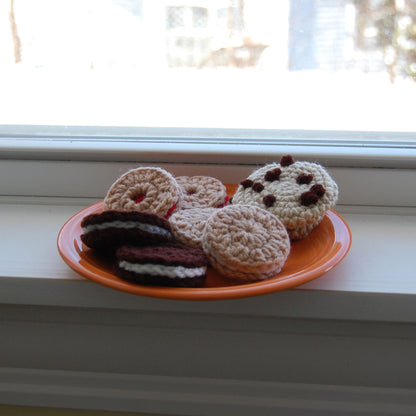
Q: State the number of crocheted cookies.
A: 7